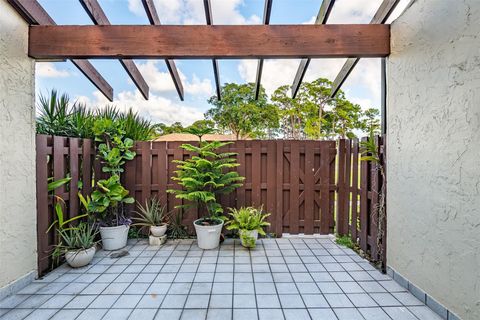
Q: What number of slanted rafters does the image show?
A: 7